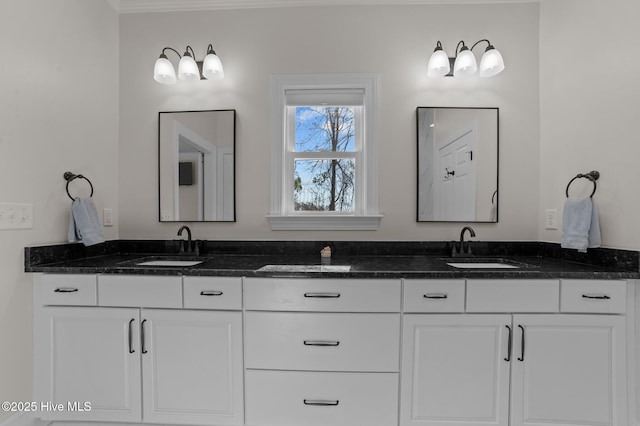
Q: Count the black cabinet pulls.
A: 11